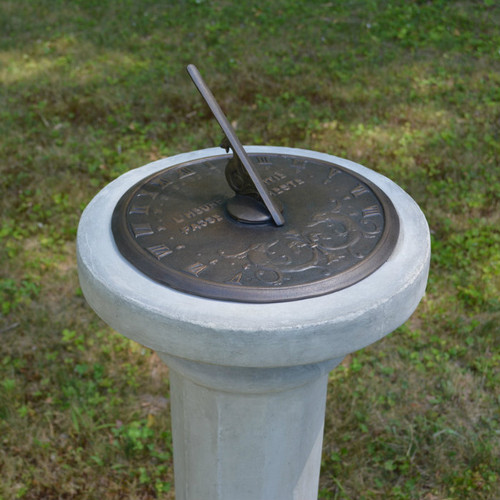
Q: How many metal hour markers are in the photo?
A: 14